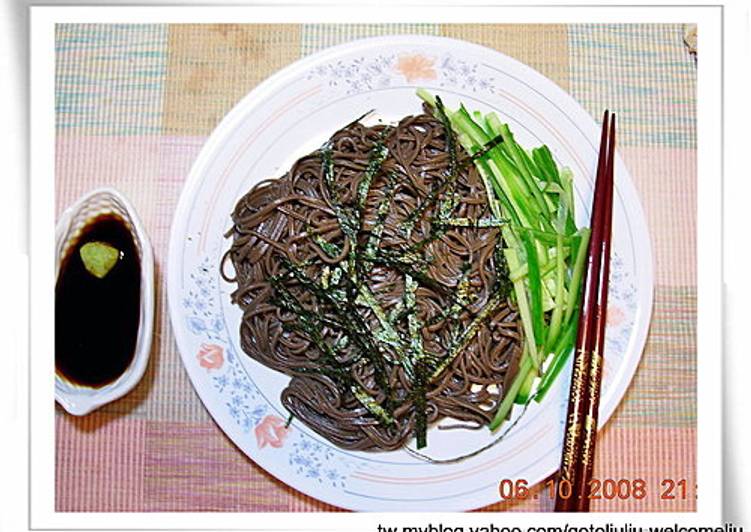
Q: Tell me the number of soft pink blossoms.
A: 4